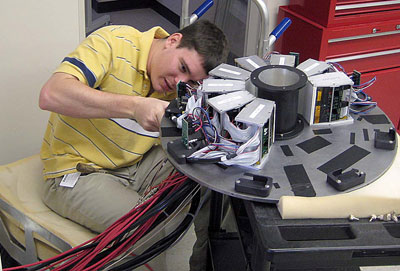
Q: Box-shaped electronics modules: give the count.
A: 8